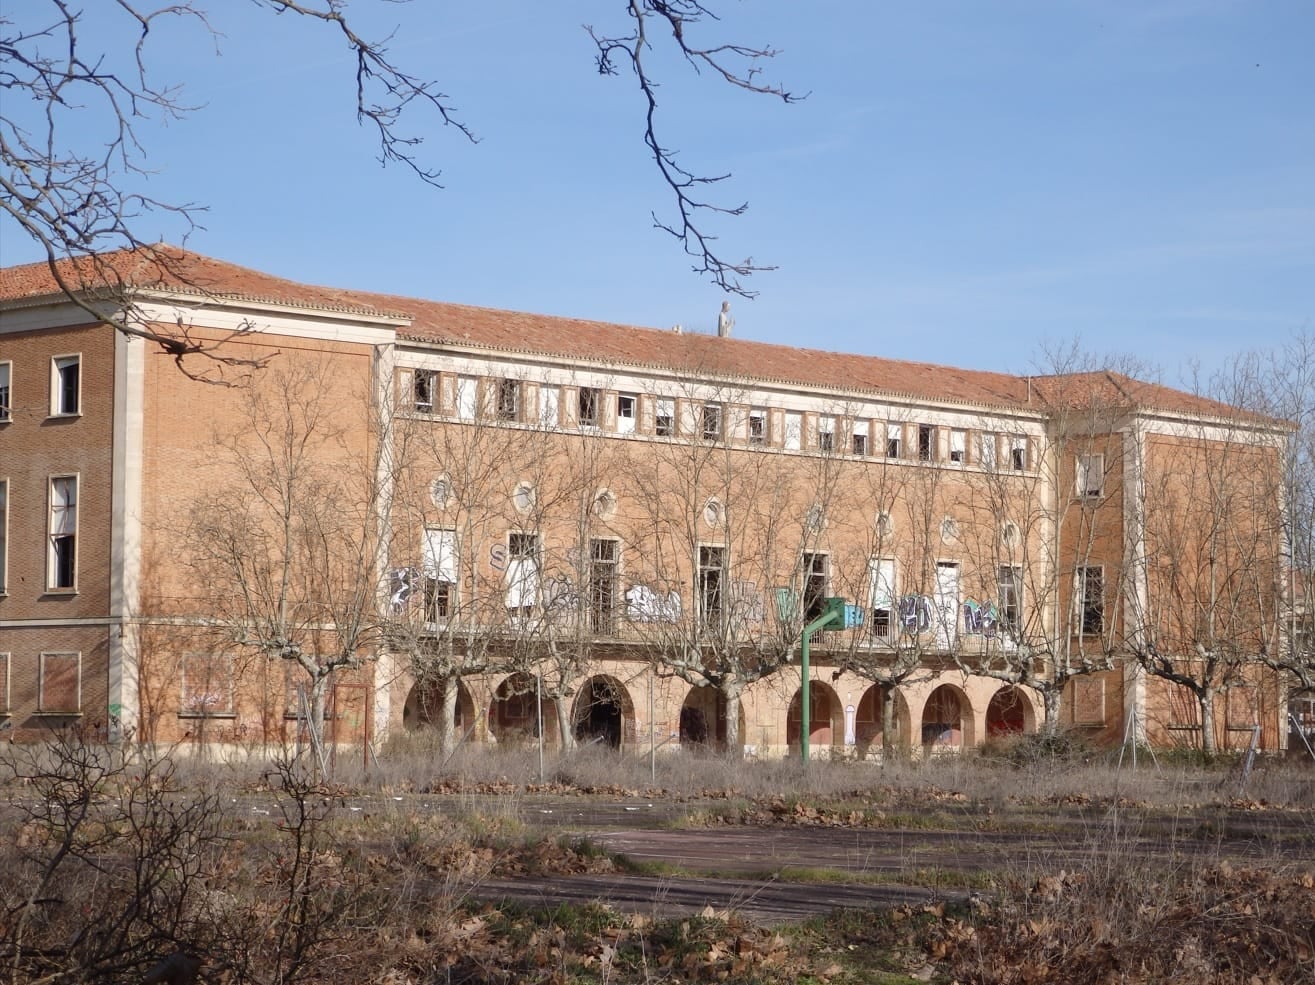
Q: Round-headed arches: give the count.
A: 8